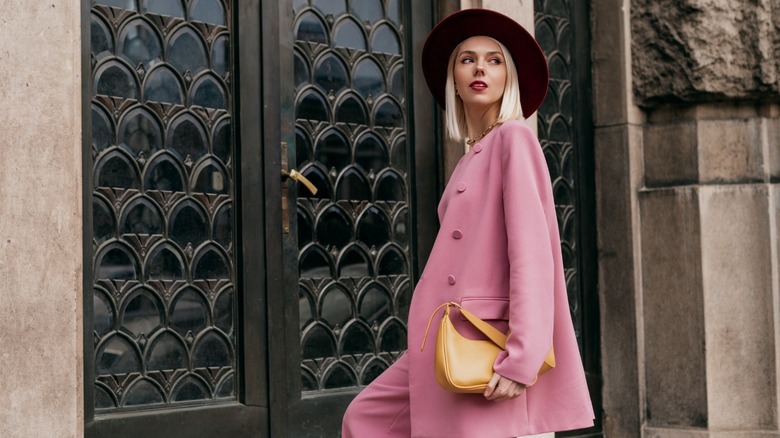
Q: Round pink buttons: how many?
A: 4